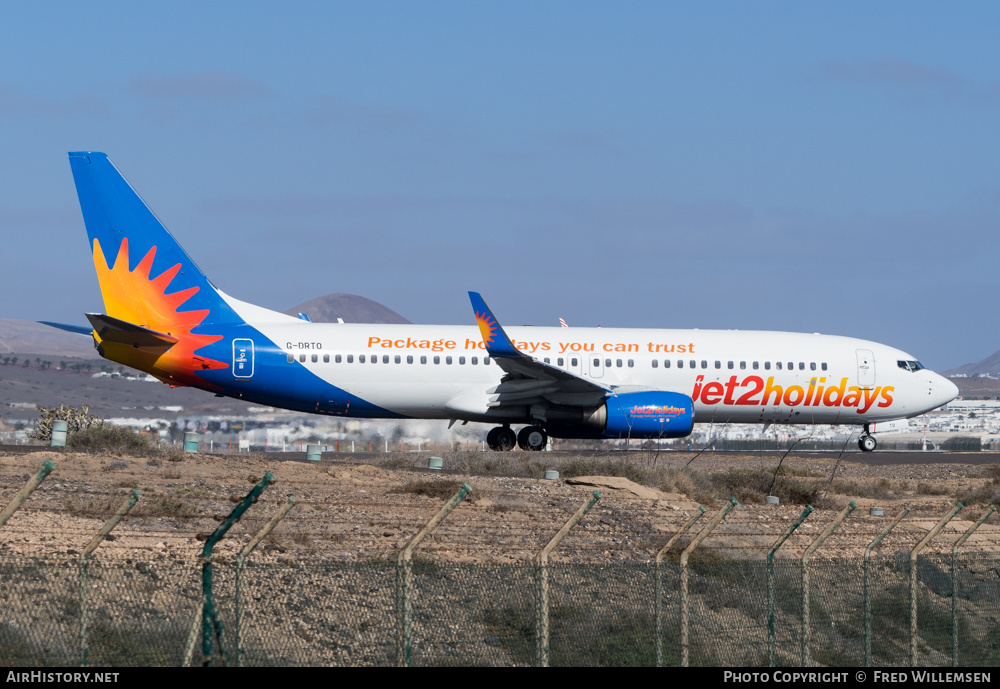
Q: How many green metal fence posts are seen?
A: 13